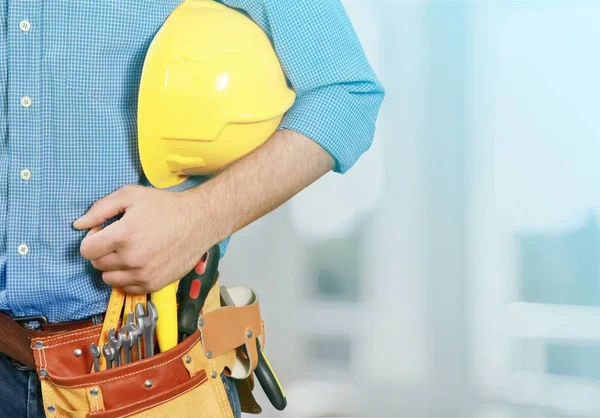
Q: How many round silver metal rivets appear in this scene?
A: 11